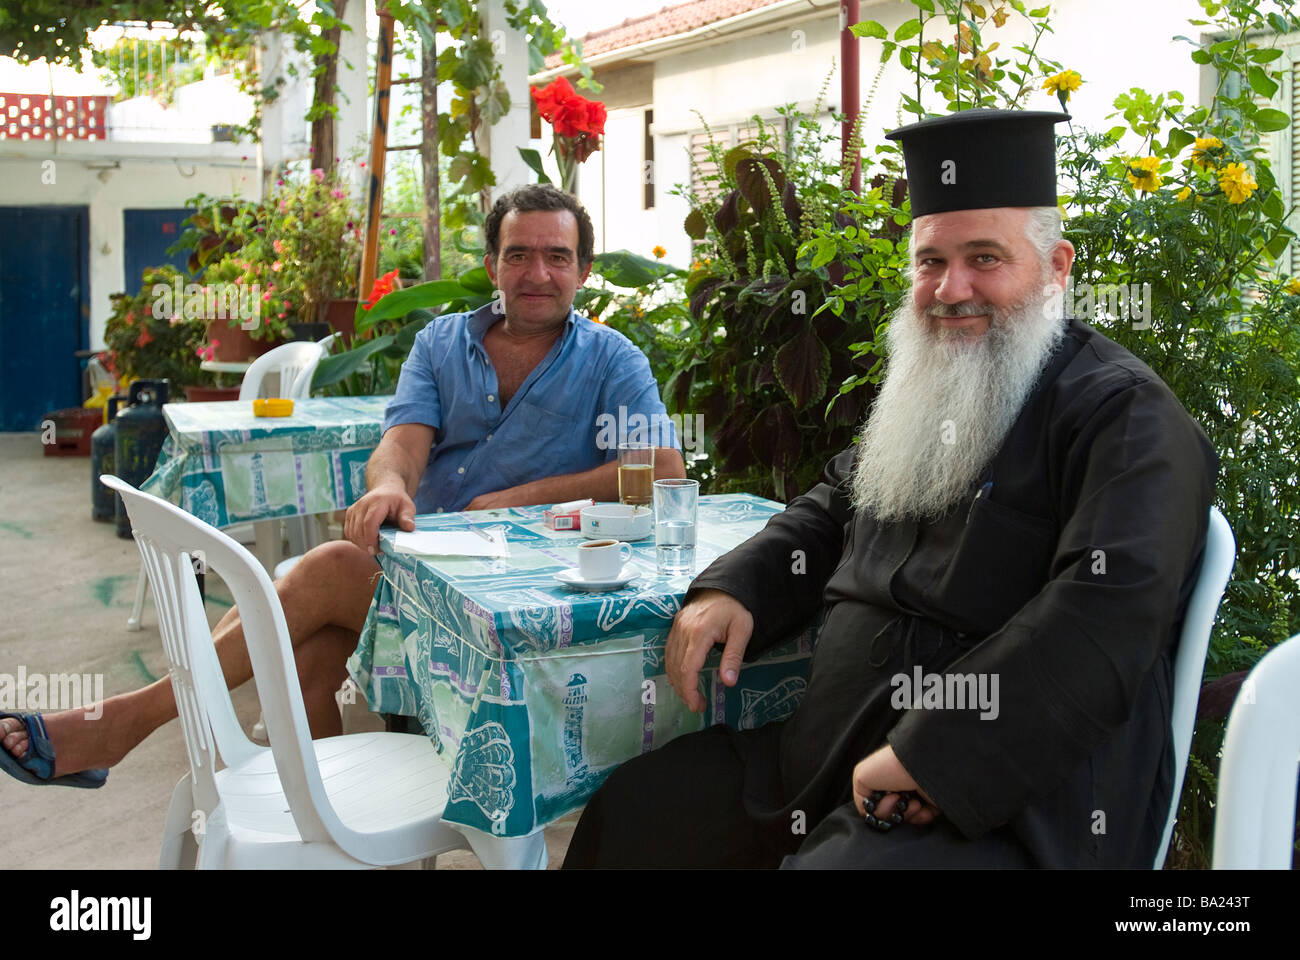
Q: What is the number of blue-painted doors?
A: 2